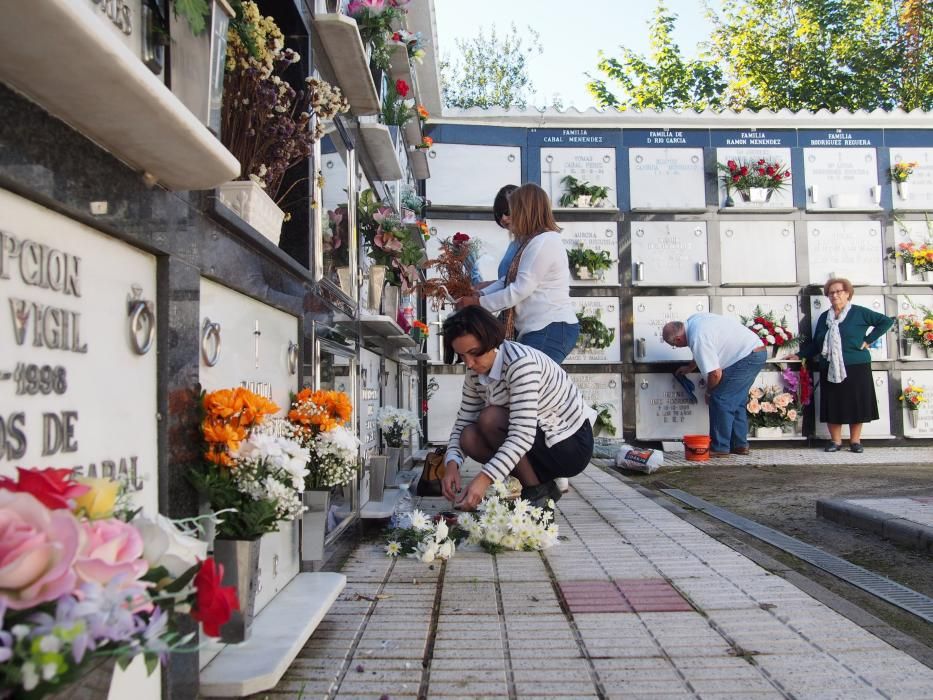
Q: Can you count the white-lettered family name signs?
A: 4